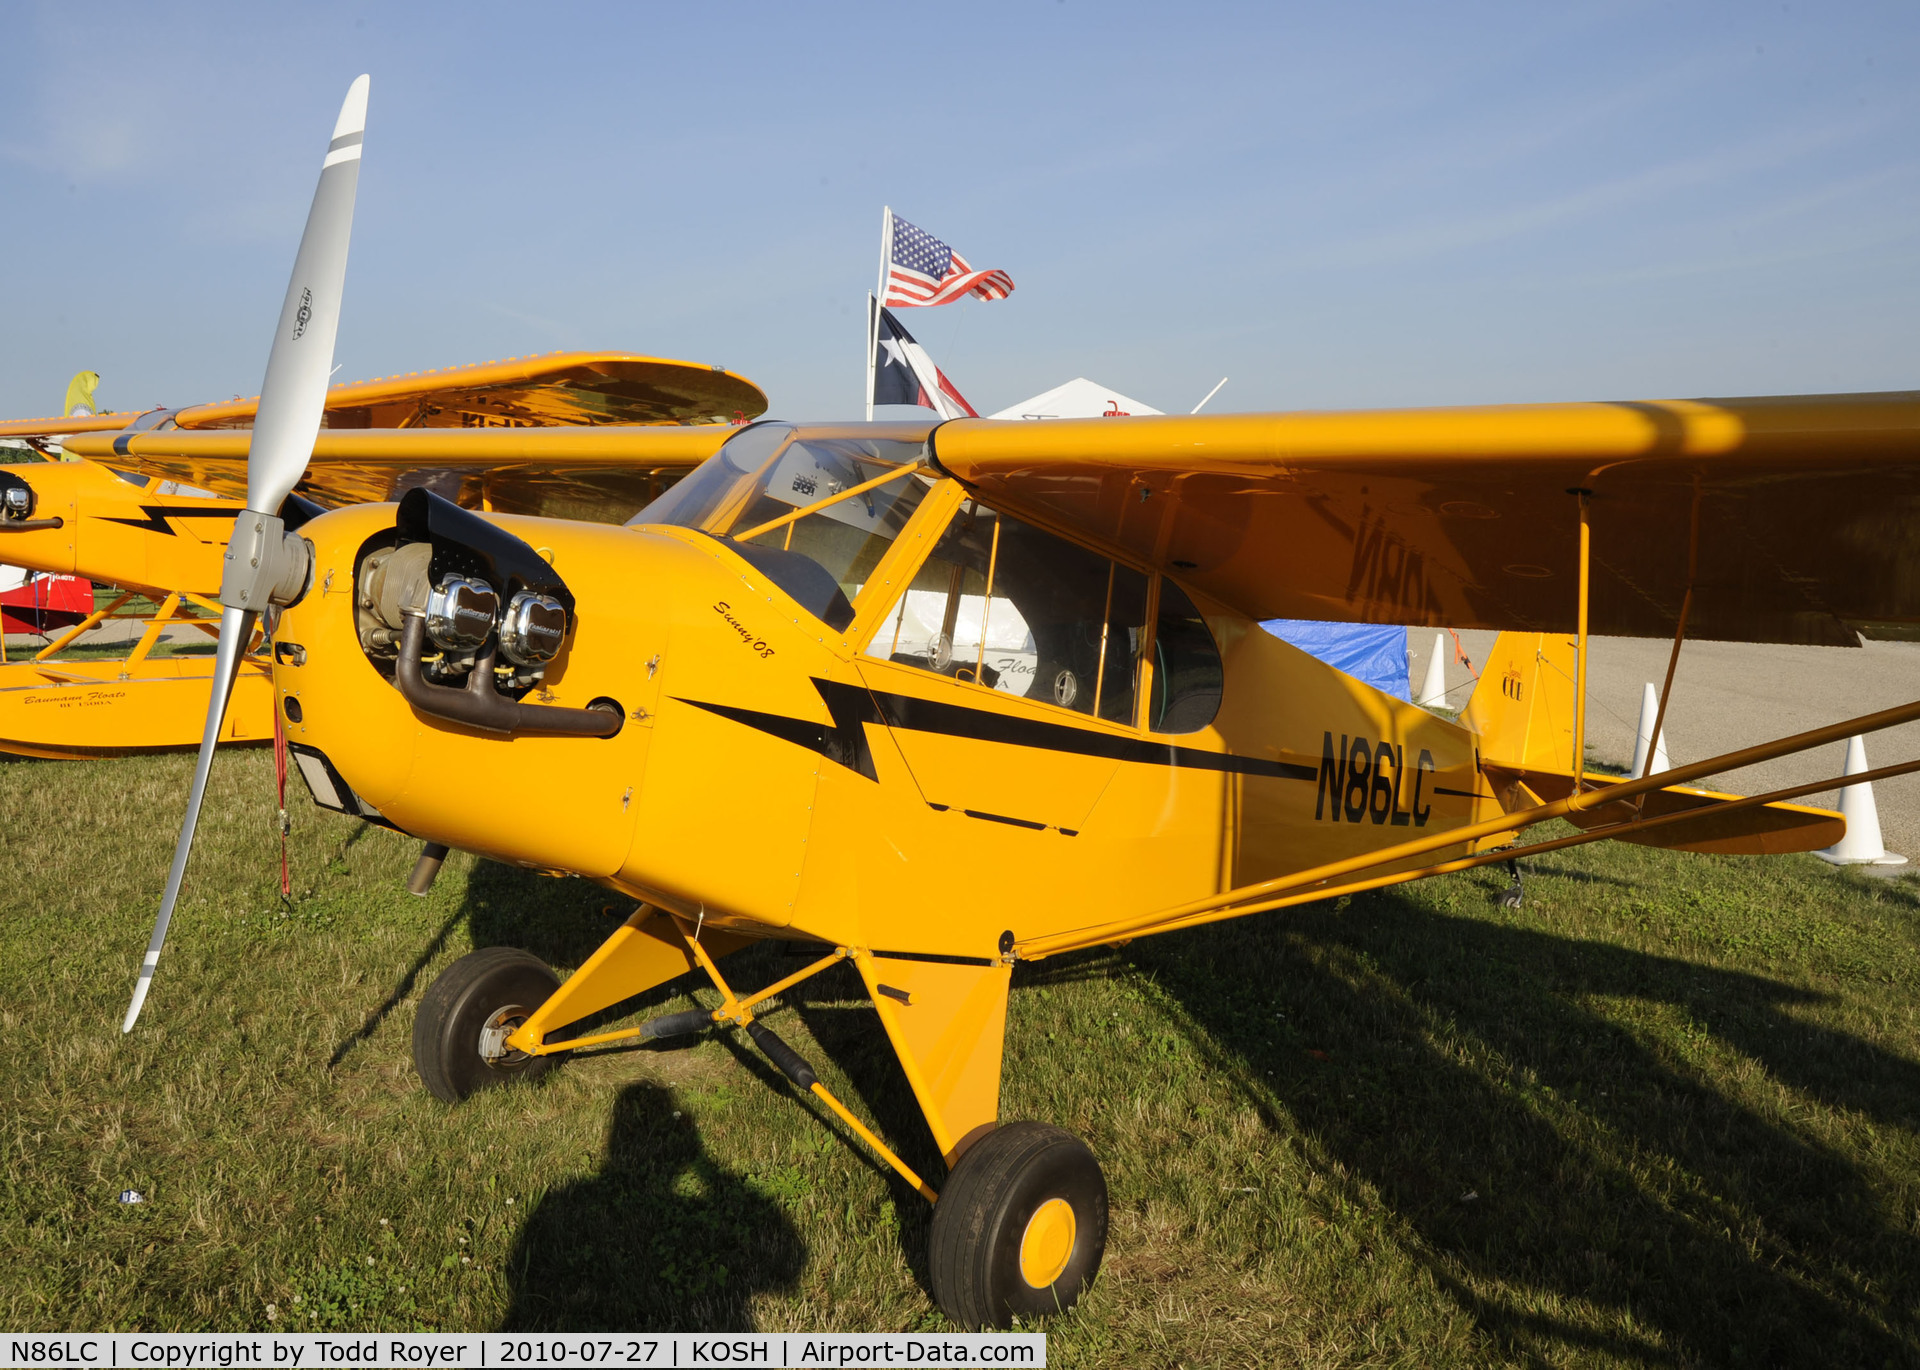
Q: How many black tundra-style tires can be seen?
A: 2